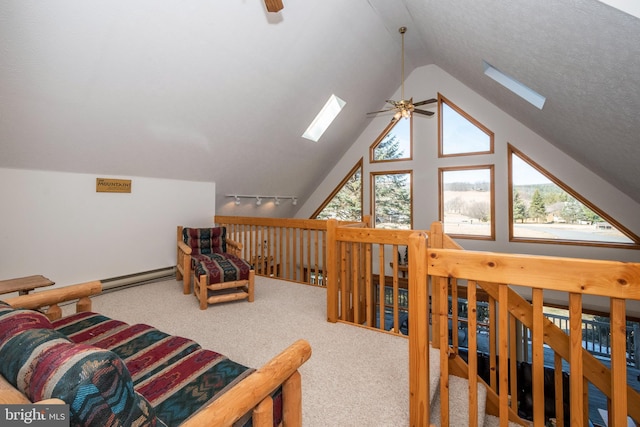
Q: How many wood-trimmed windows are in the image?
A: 6